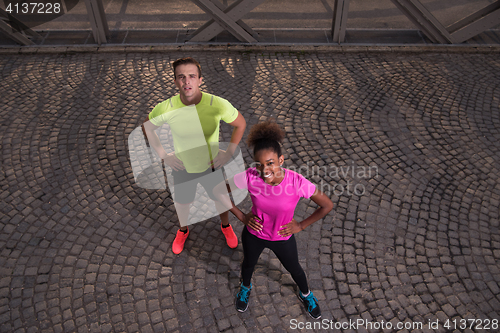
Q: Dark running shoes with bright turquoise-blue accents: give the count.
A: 2